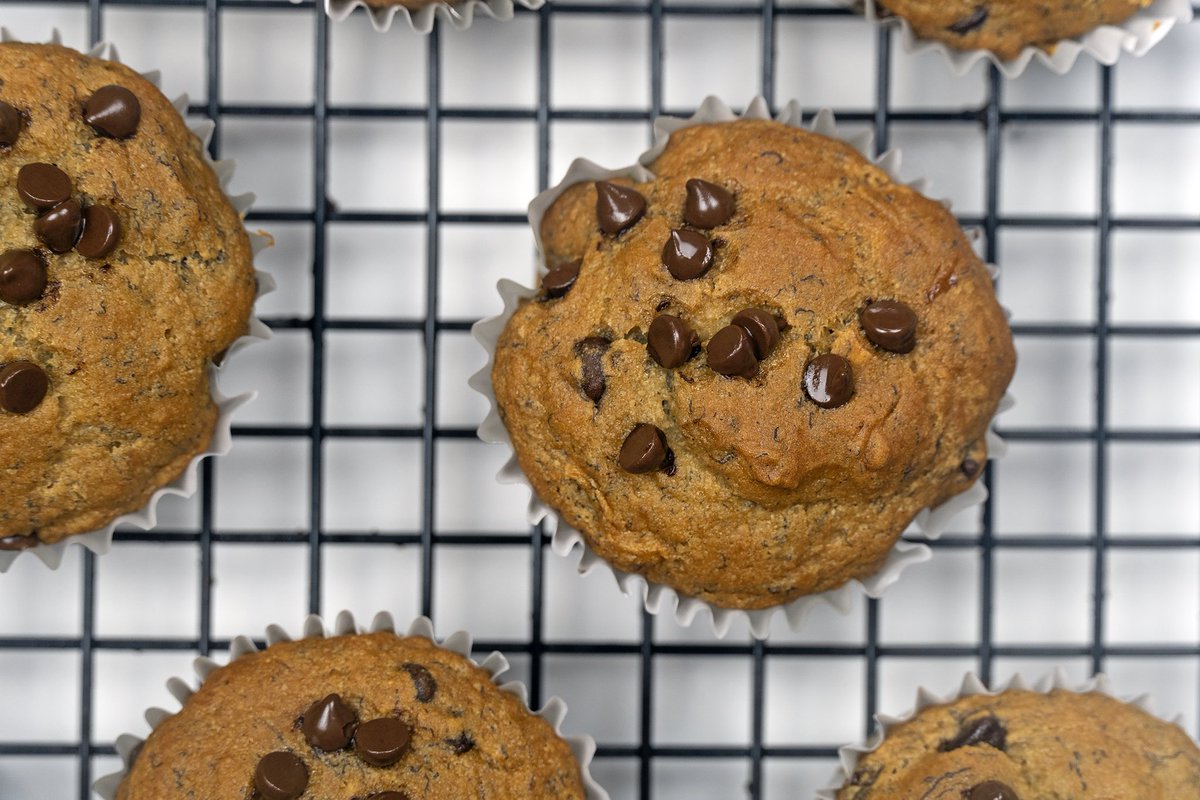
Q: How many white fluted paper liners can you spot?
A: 6